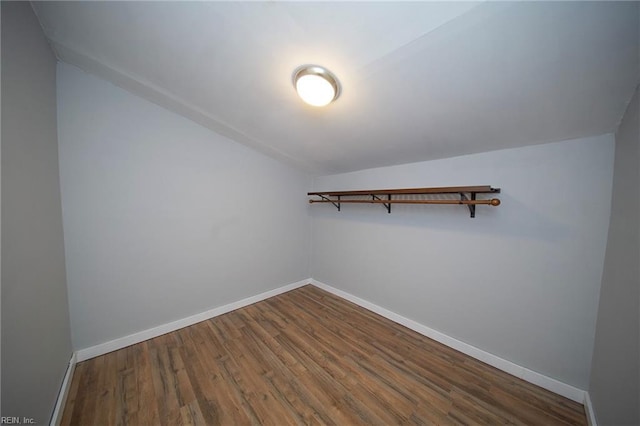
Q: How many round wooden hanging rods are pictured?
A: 1